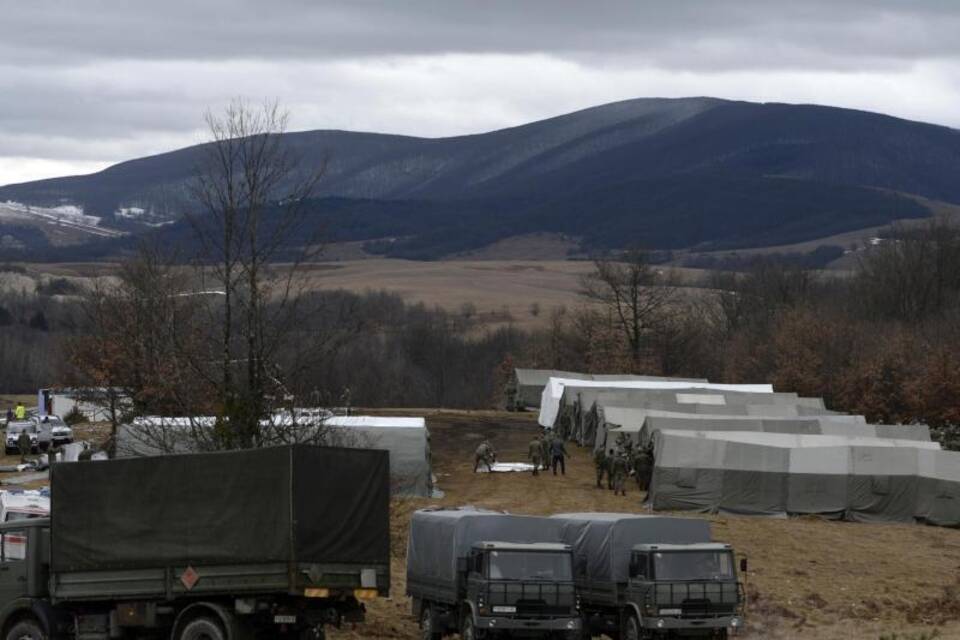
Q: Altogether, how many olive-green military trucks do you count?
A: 3